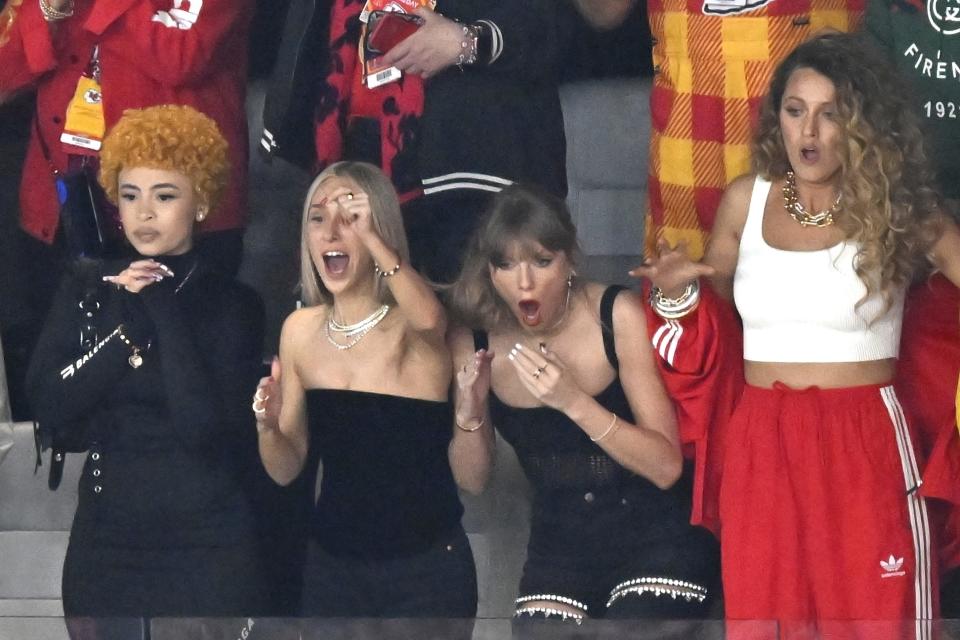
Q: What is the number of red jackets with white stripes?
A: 1